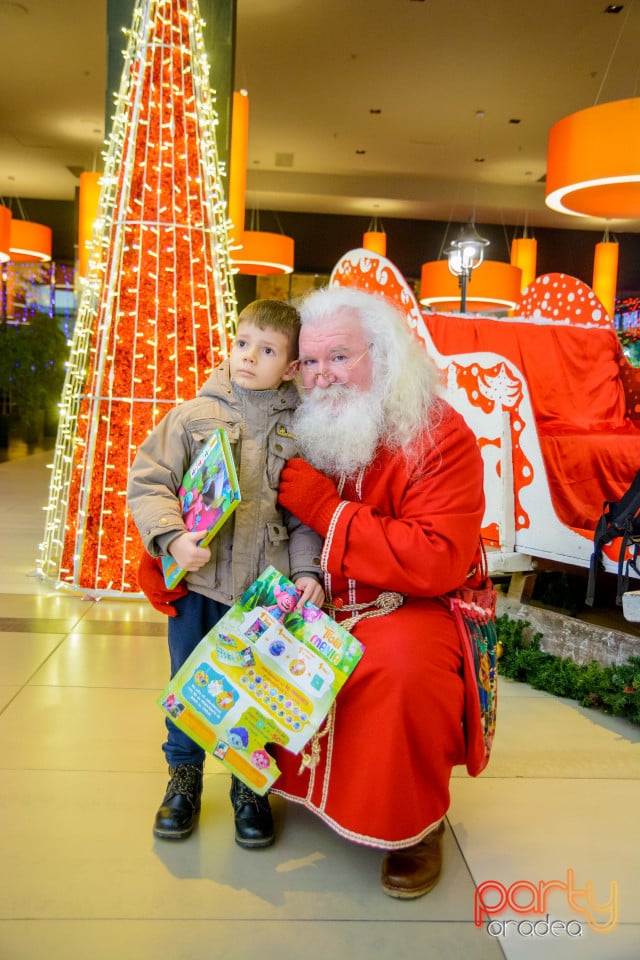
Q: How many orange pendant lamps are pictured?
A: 10